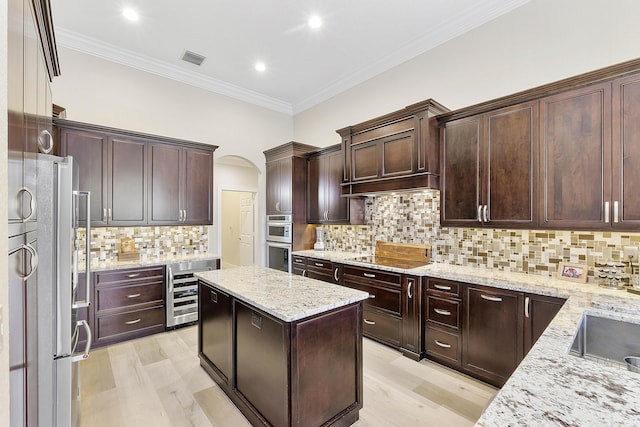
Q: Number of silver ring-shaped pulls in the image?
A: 3